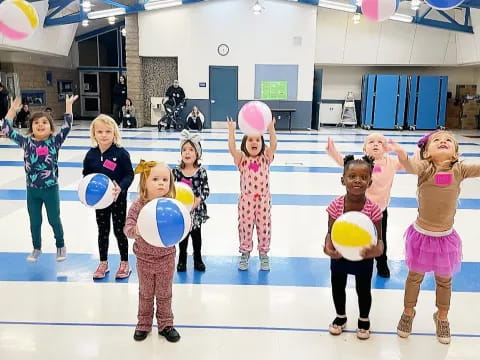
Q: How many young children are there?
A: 8